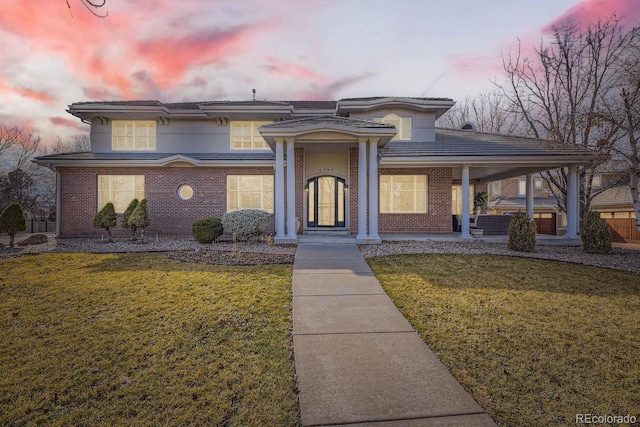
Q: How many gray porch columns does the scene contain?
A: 7